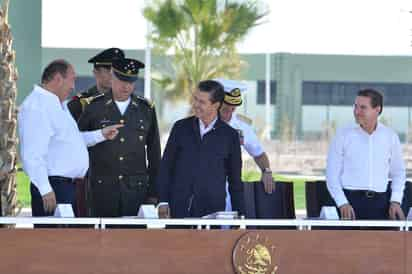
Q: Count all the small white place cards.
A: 3